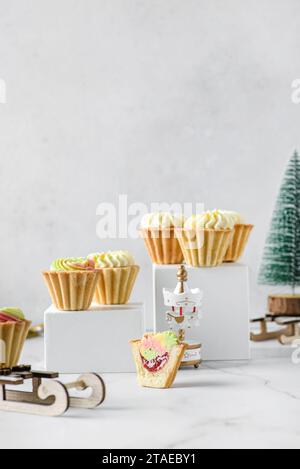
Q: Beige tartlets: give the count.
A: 7